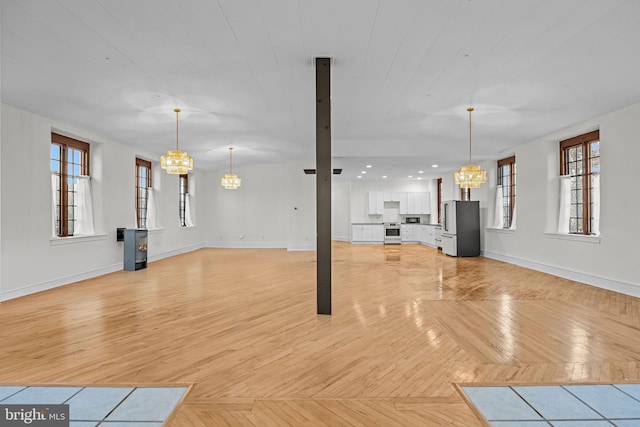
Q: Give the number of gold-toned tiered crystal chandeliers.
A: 3